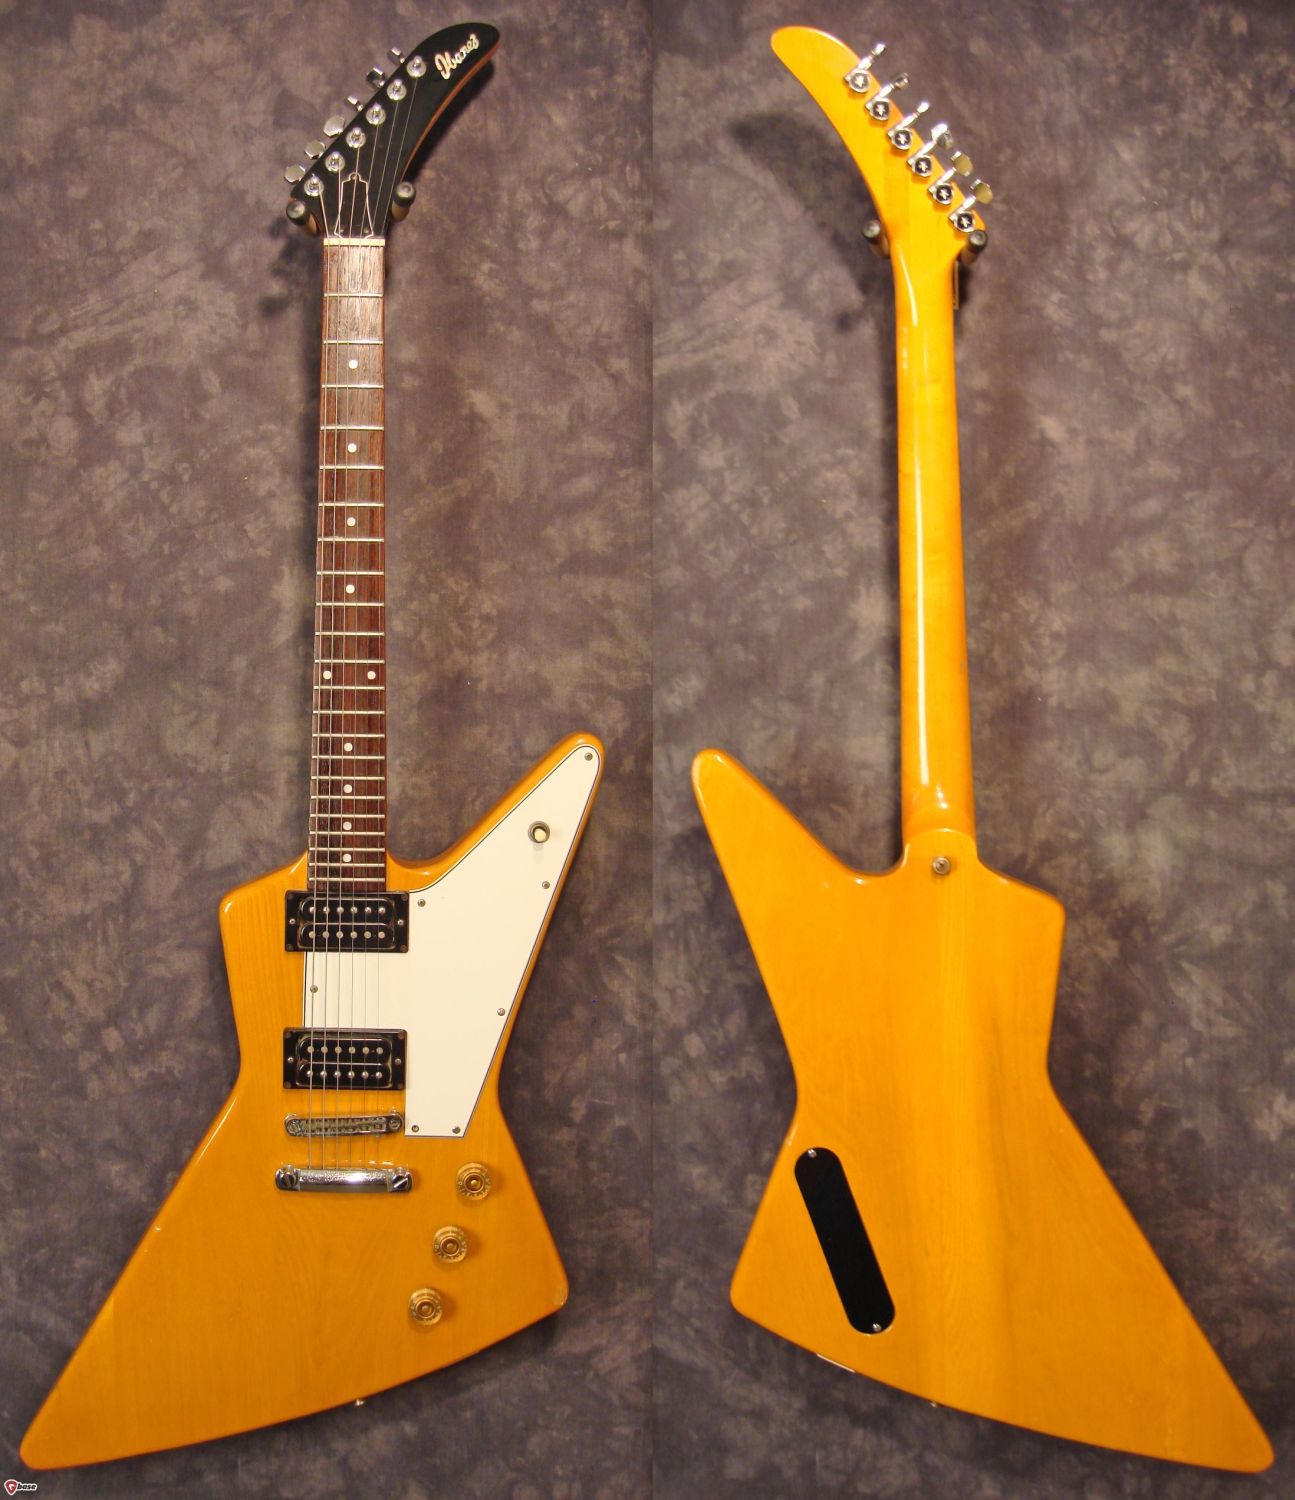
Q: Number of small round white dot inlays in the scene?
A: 10